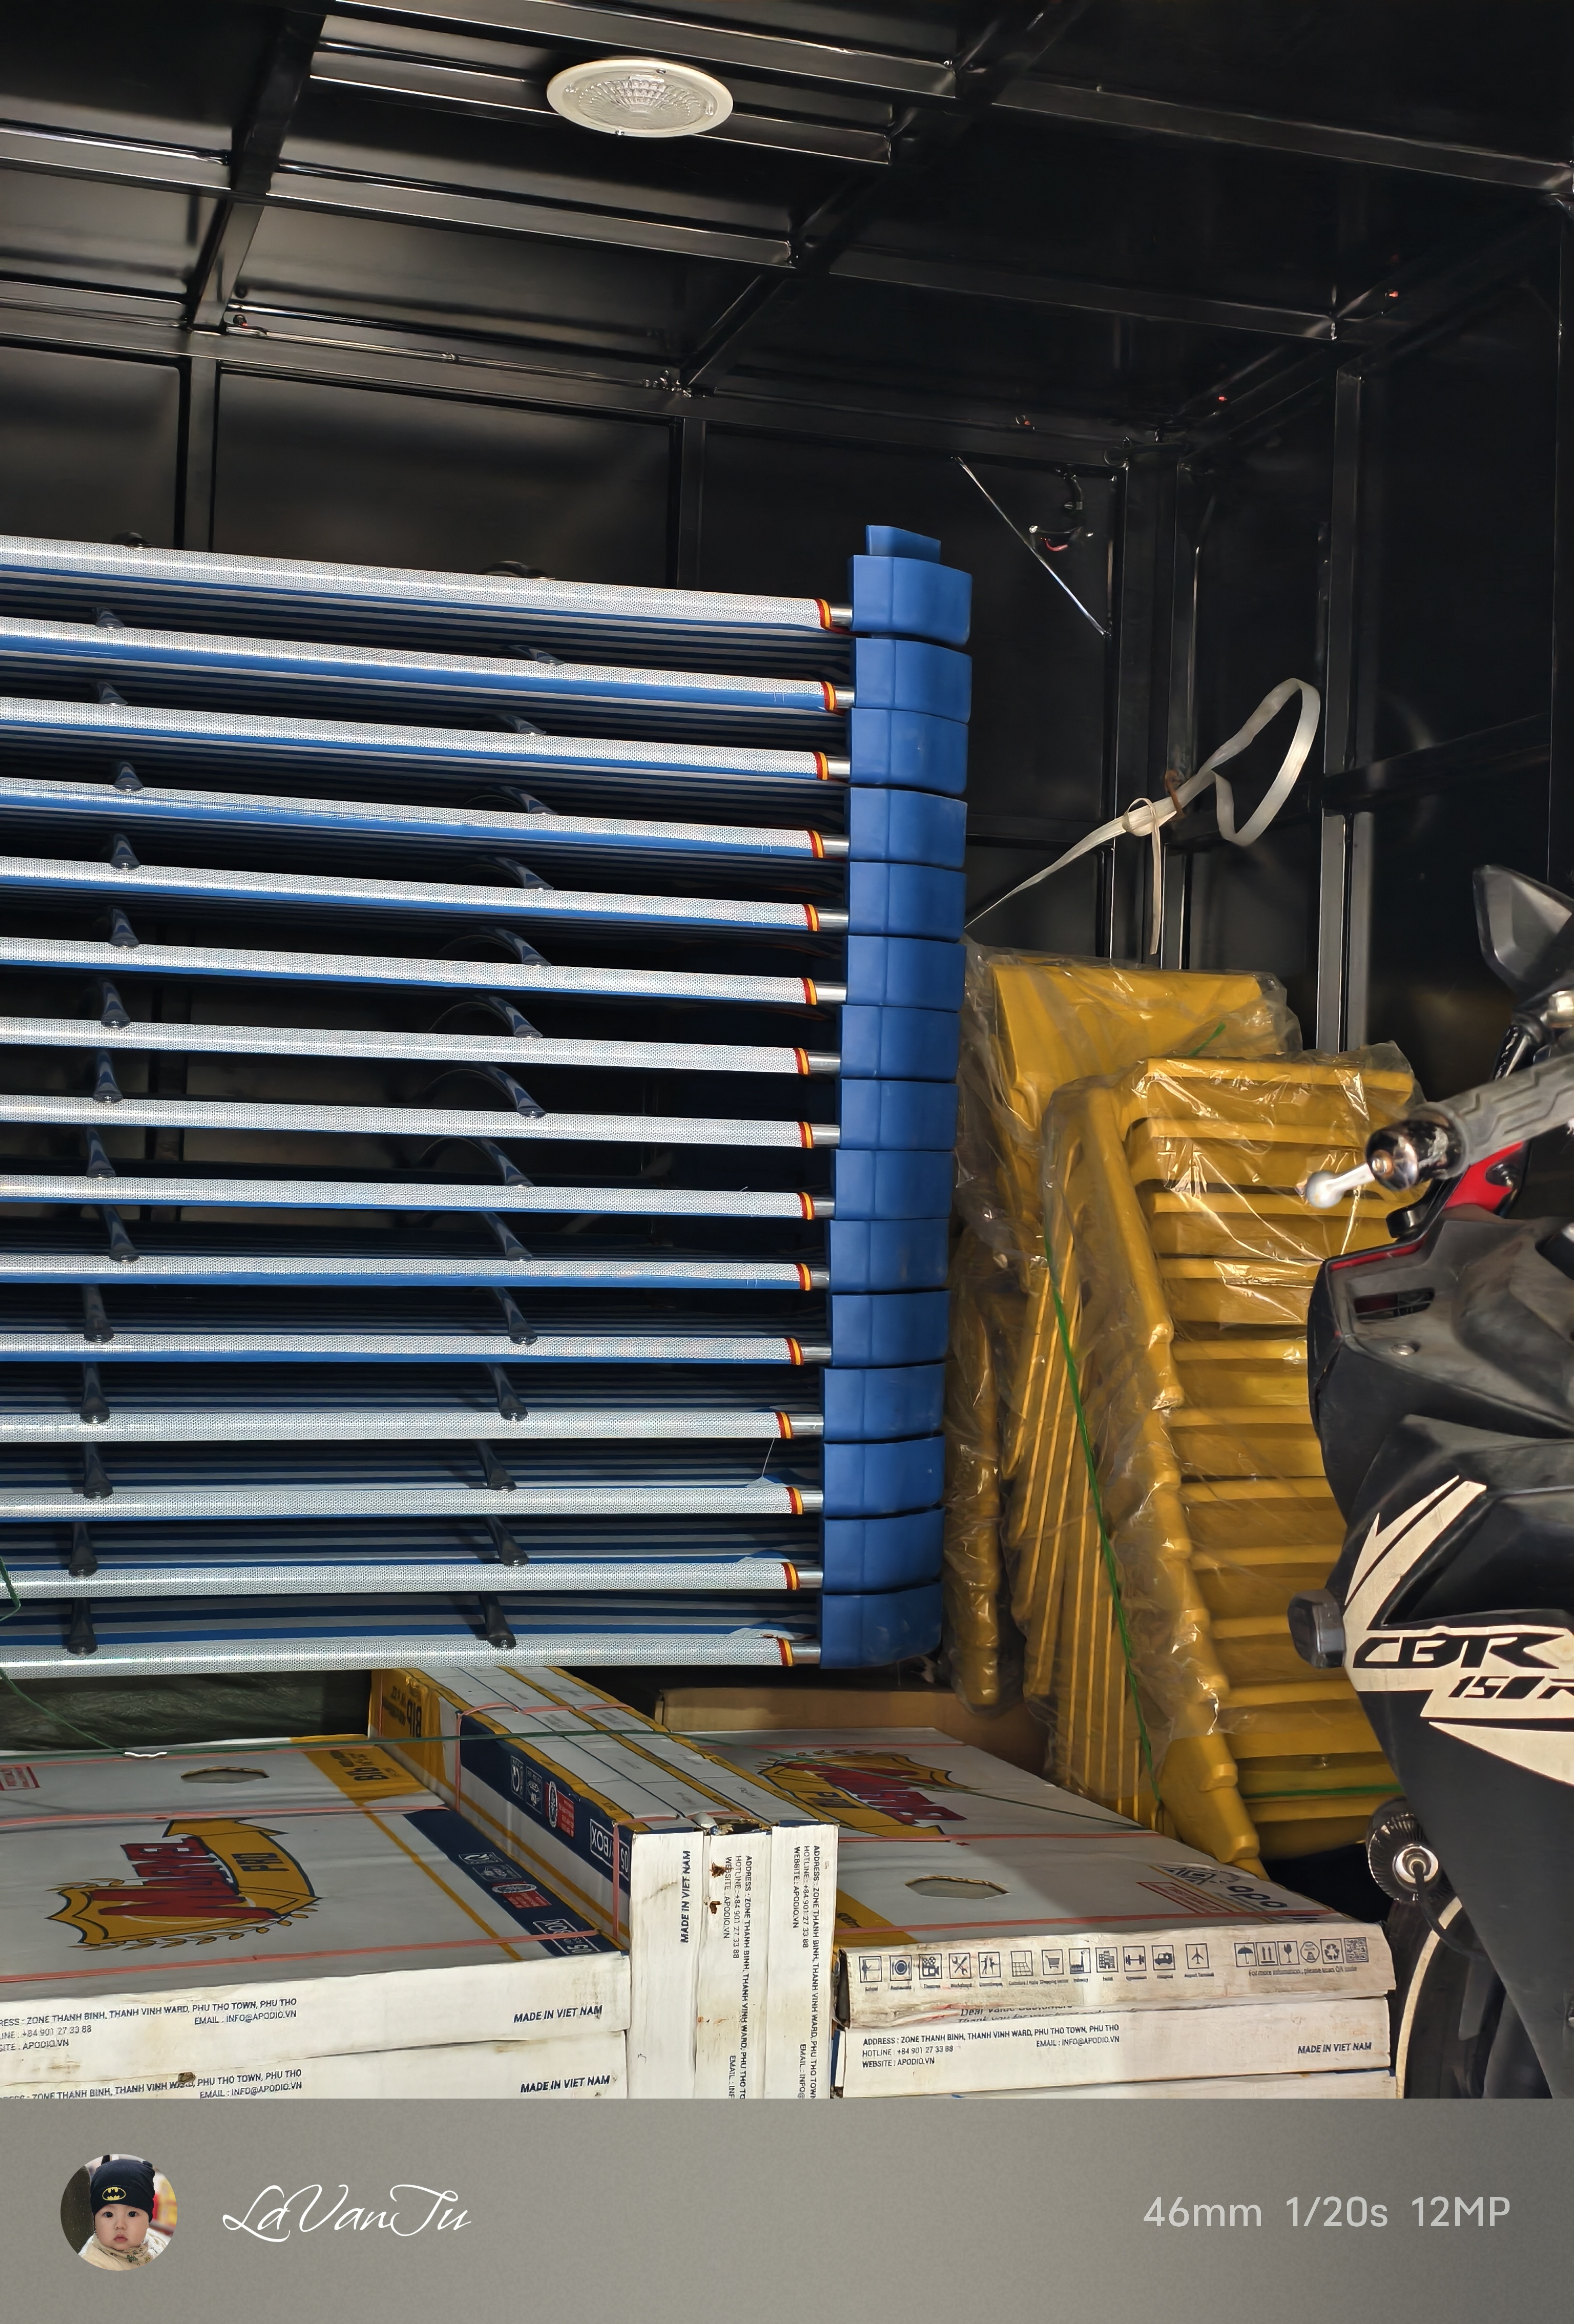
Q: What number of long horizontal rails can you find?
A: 15